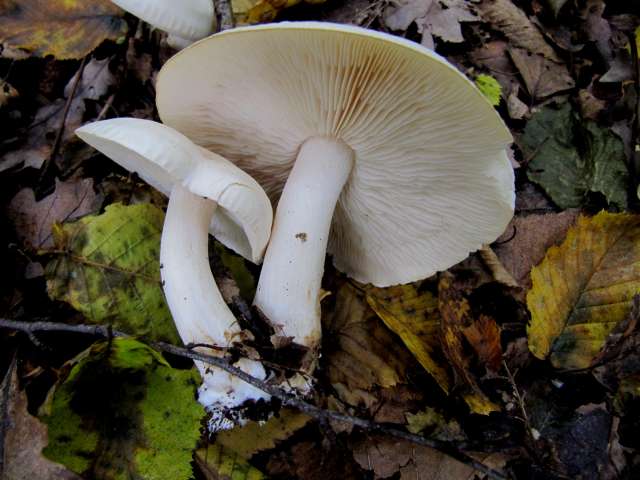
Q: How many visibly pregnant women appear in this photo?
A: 0